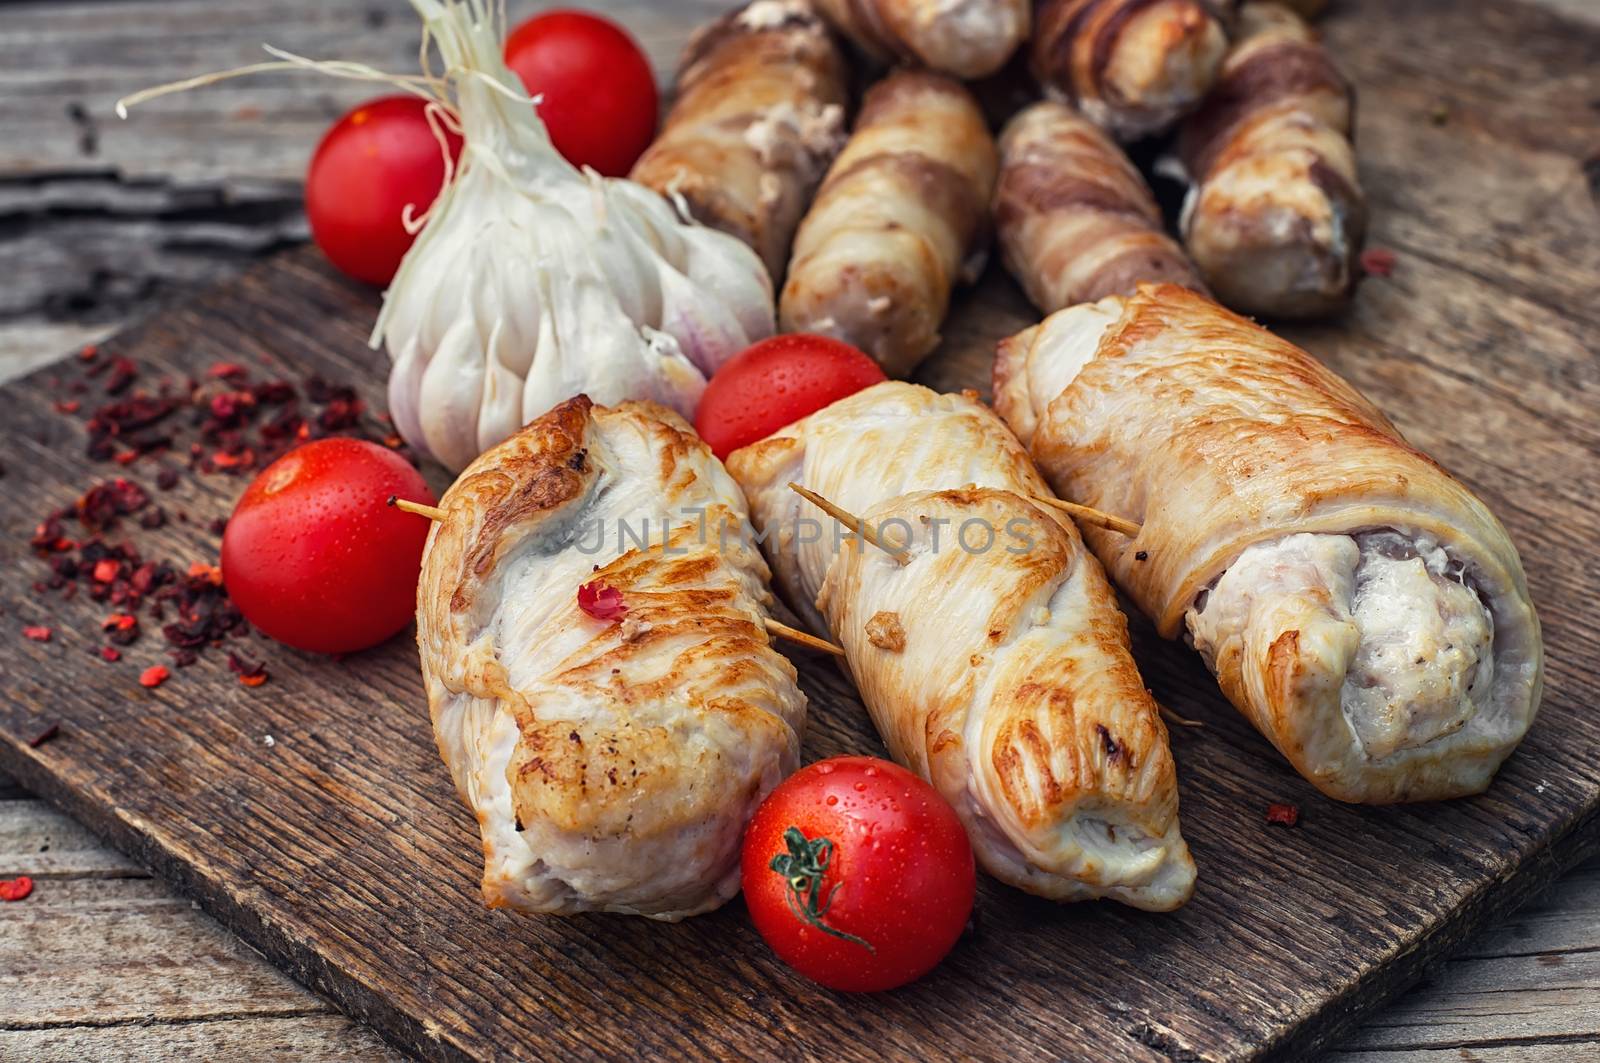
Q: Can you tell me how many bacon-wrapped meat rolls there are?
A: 6